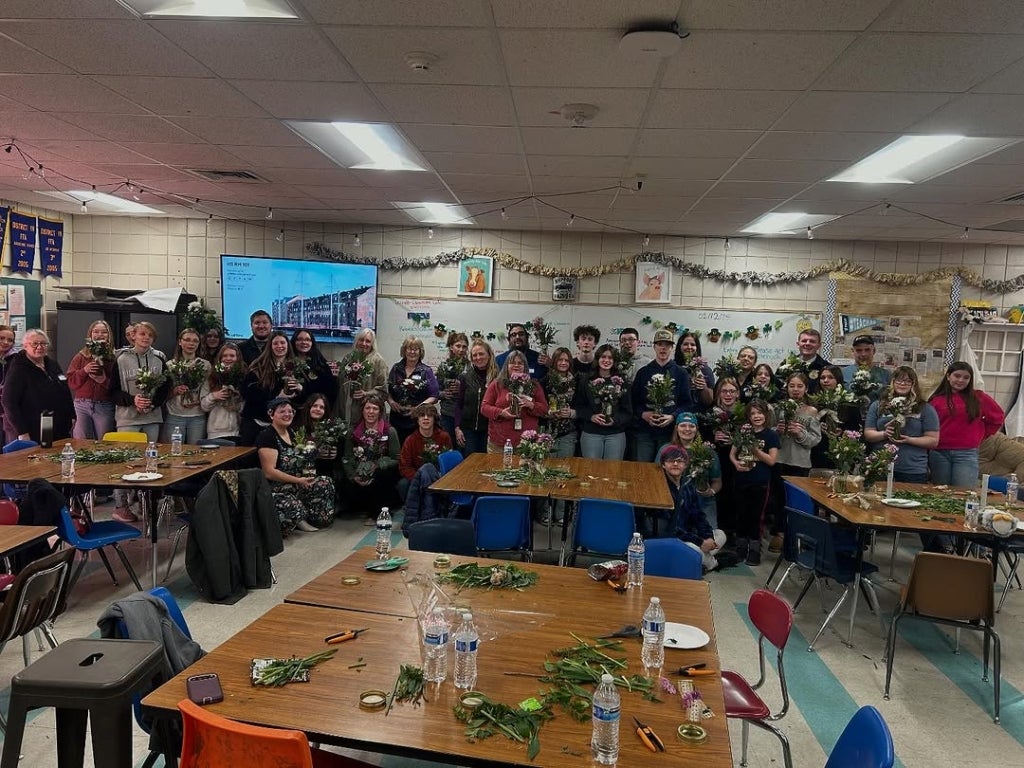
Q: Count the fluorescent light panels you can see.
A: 6